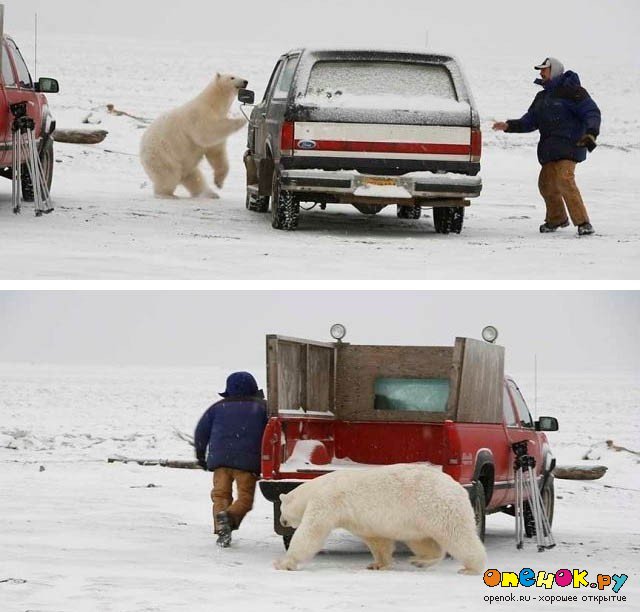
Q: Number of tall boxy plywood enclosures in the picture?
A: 1